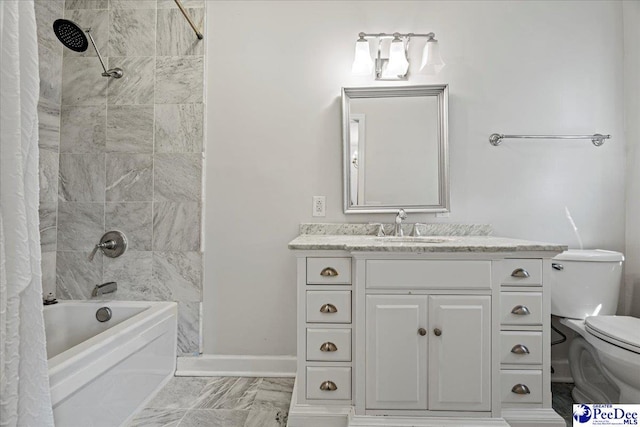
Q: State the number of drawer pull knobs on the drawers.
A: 8